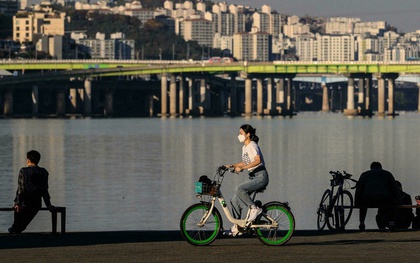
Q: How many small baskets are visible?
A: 1